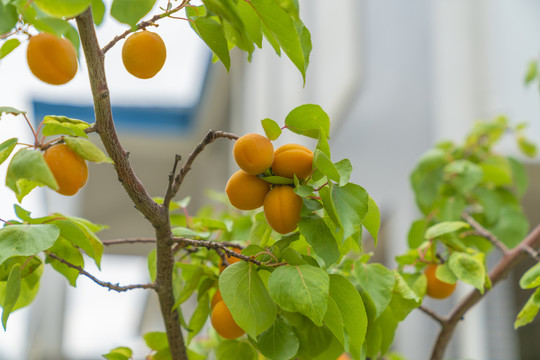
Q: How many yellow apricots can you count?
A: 11